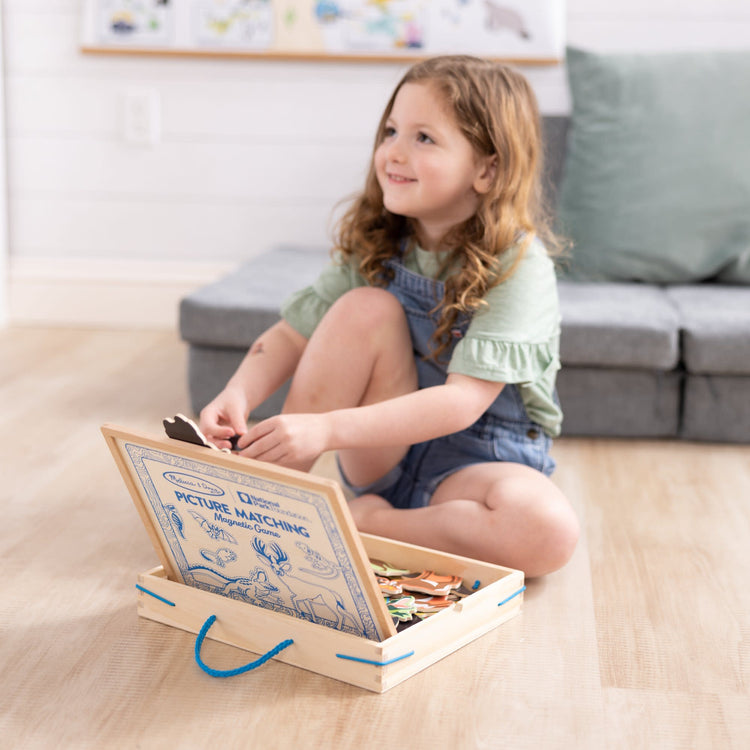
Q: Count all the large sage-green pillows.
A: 1